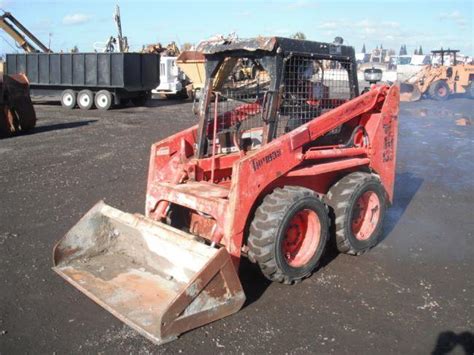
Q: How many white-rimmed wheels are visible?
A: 3